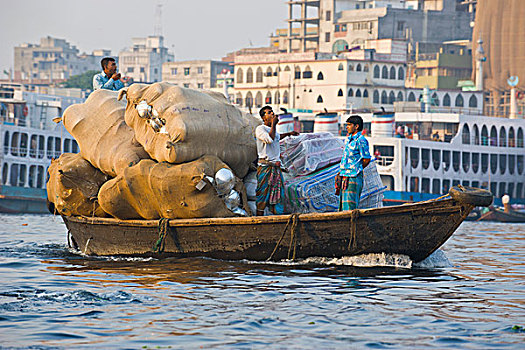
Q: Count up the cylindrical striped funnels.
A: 3